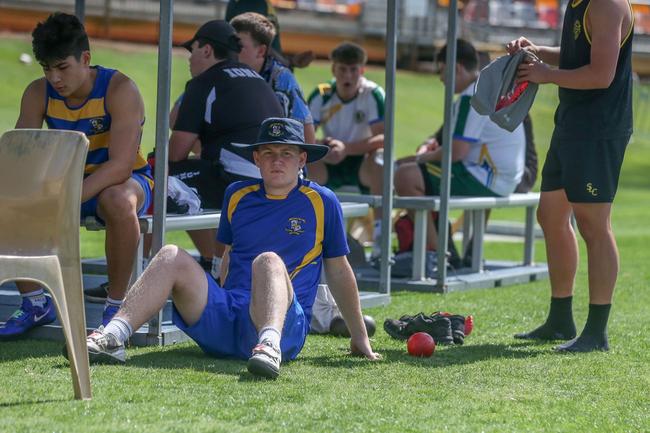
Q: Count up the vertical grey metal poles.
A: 4